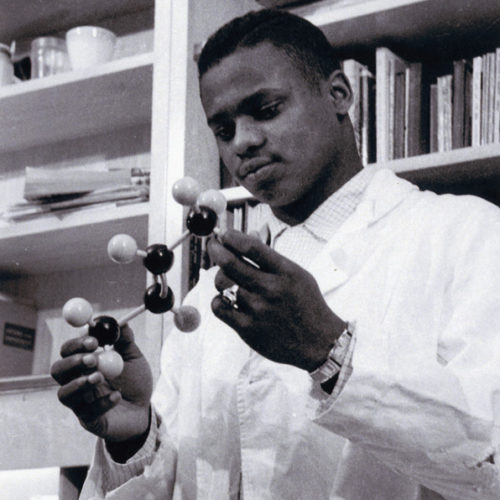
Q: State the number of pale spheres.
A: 6